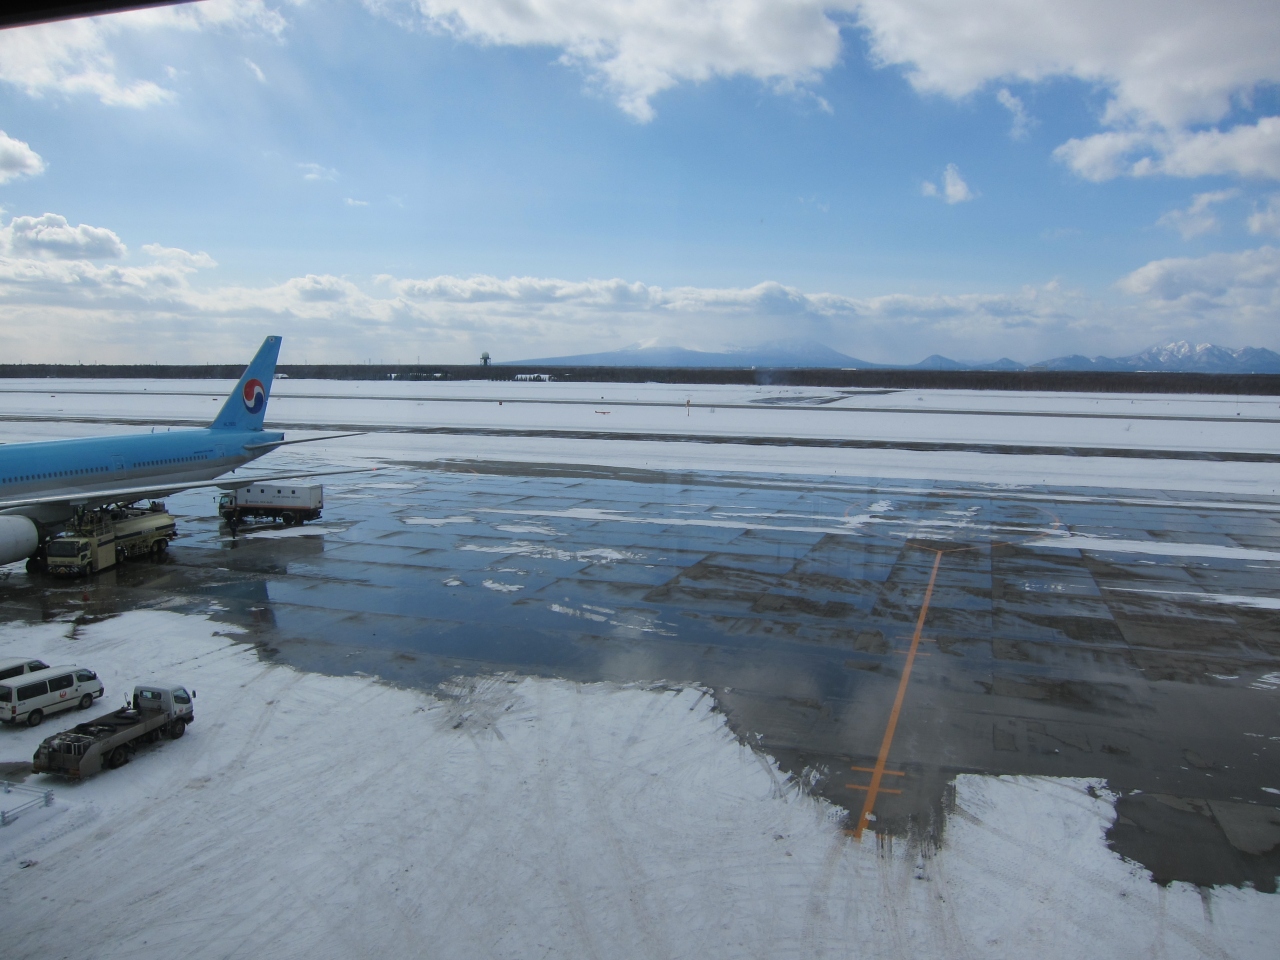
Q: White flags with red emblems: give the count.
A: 0